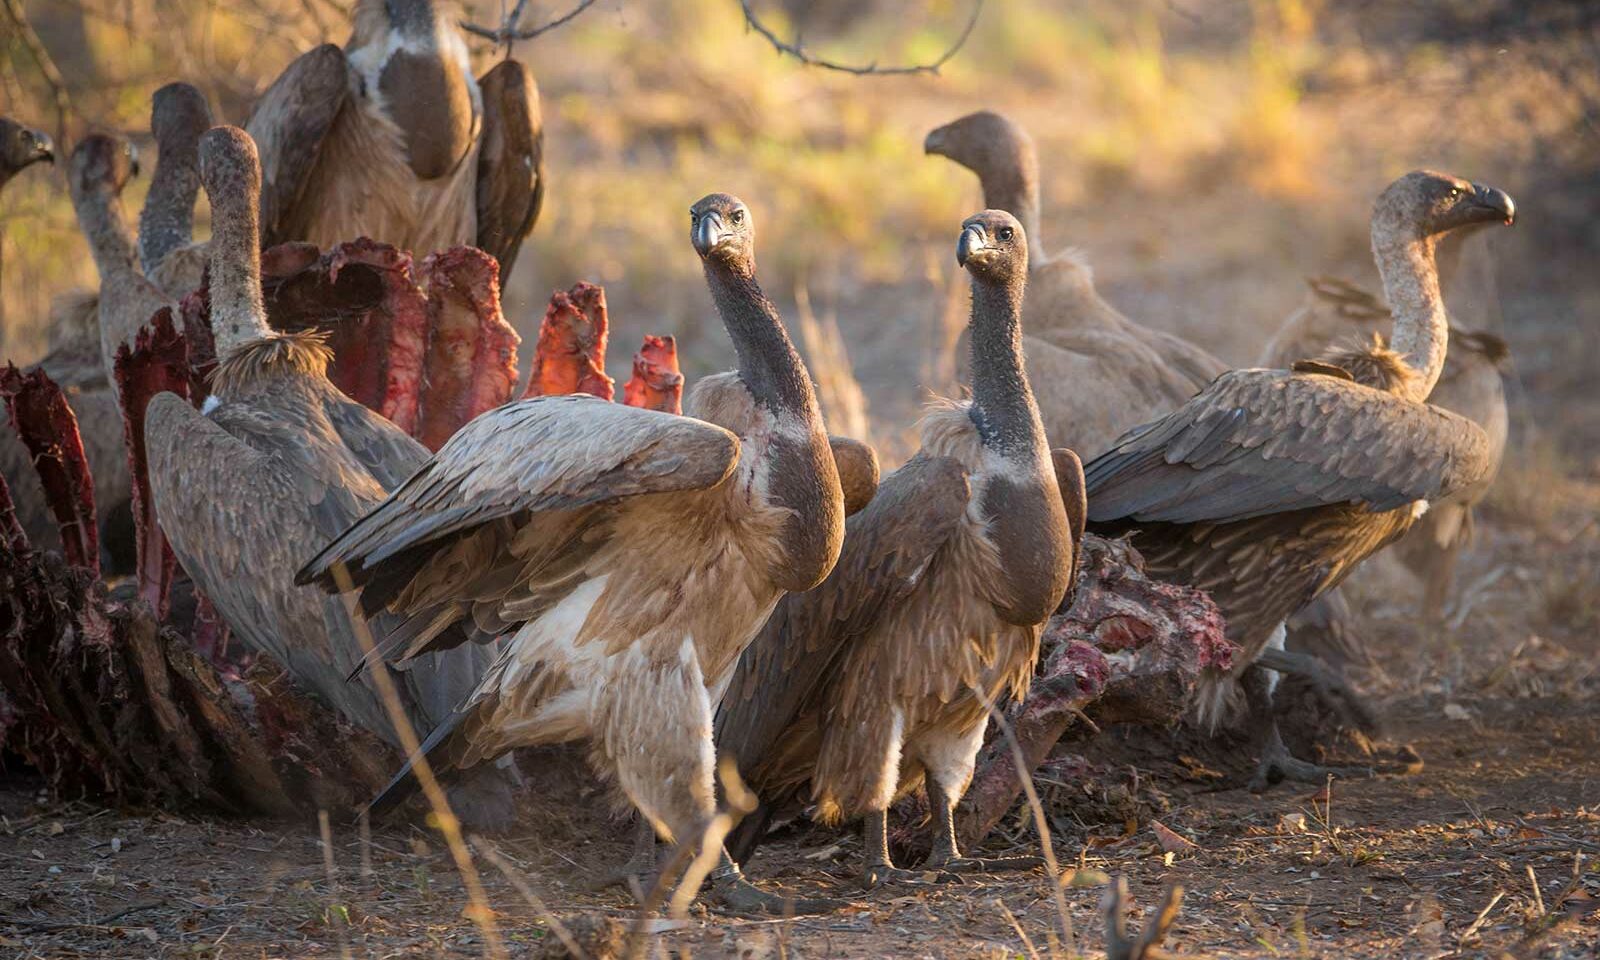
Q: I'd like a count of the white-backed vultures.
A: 10